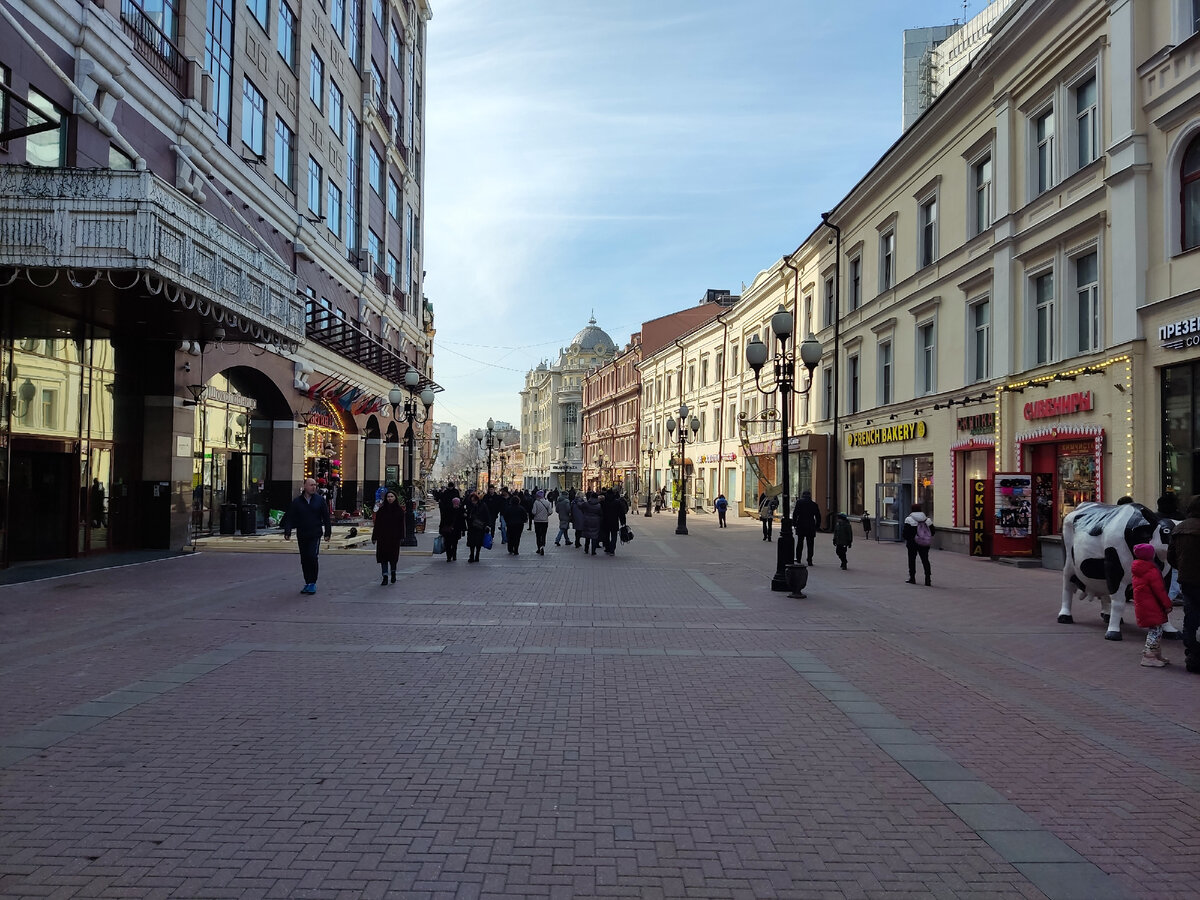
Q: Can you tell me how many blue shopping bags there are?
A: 2